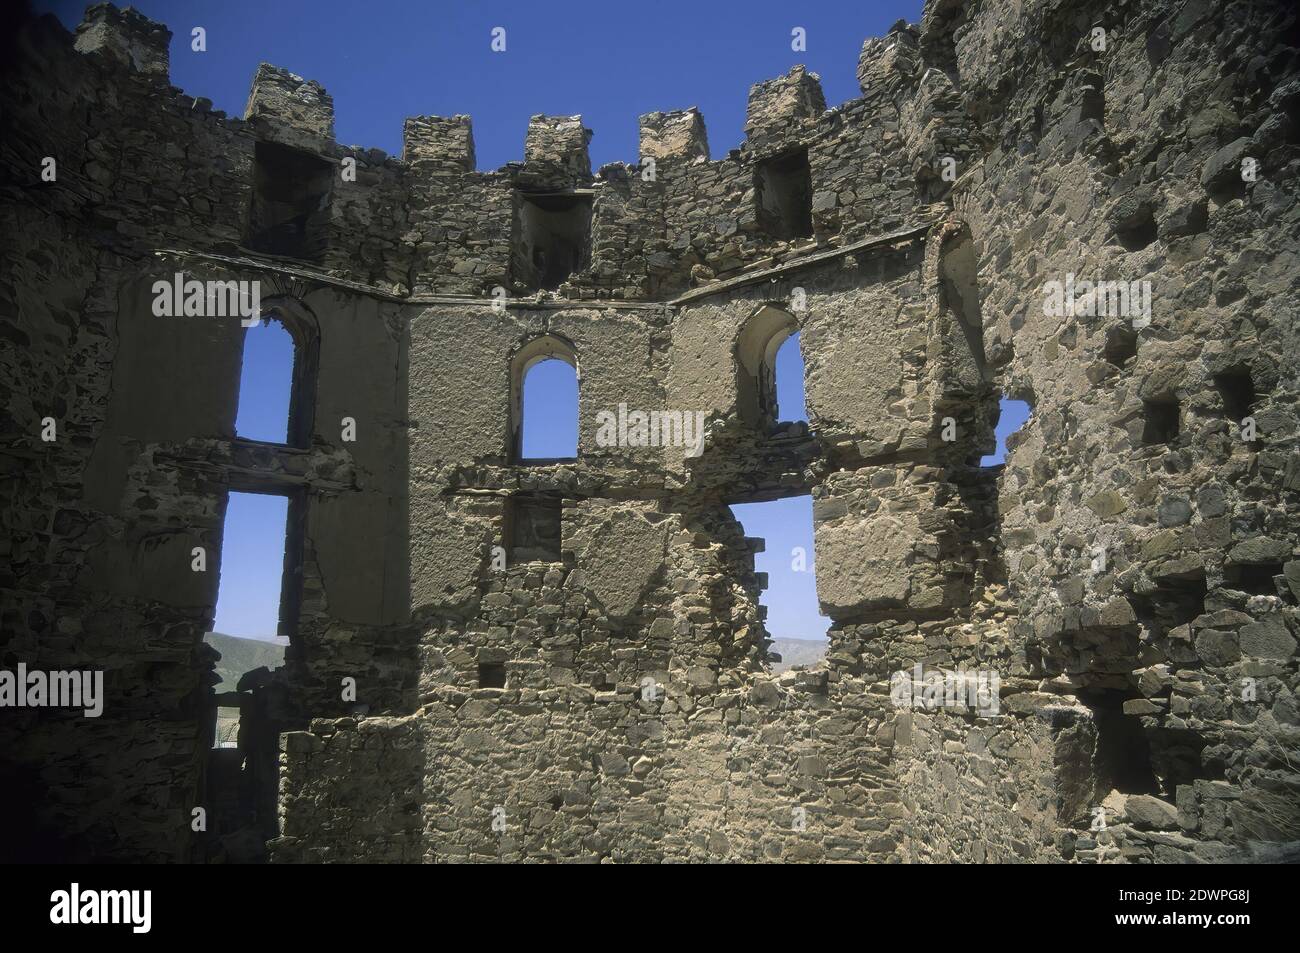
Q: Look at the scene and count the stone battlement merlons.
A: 7